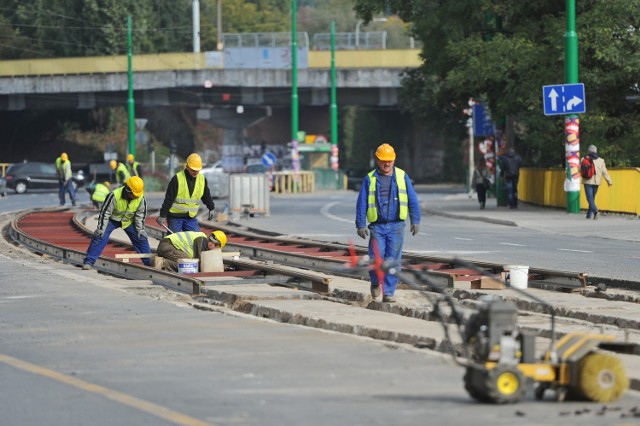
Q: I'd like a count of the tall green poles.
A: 4